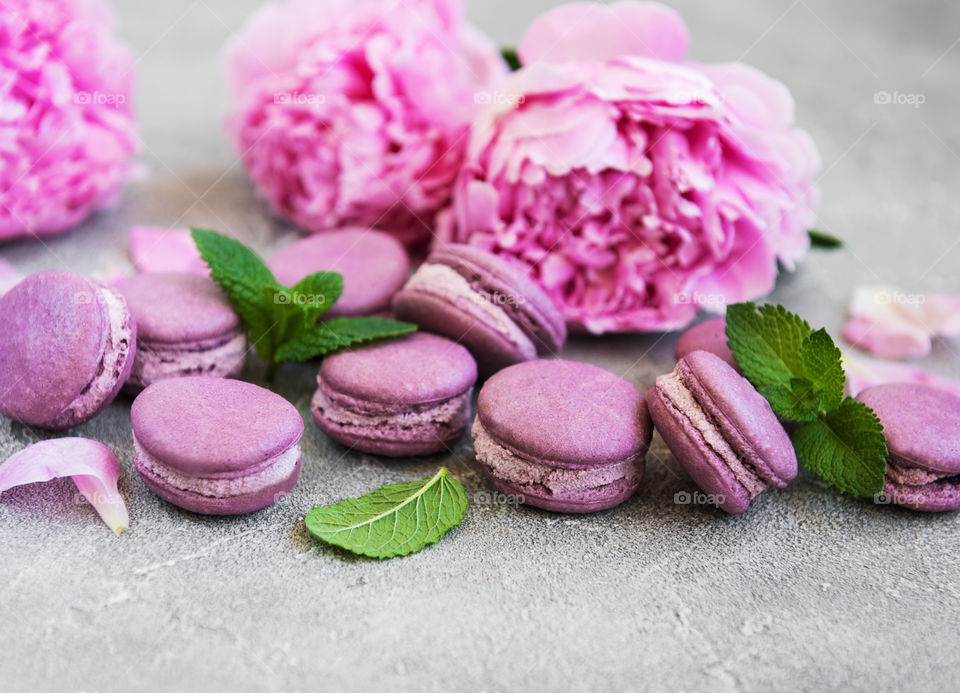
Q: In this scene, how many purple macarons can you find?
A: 10